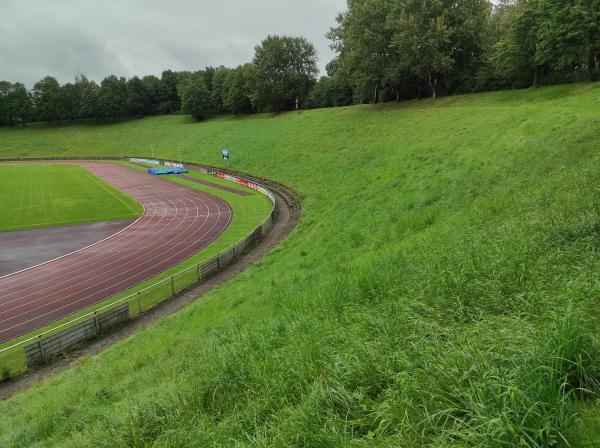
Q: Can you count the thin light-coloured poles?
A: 2